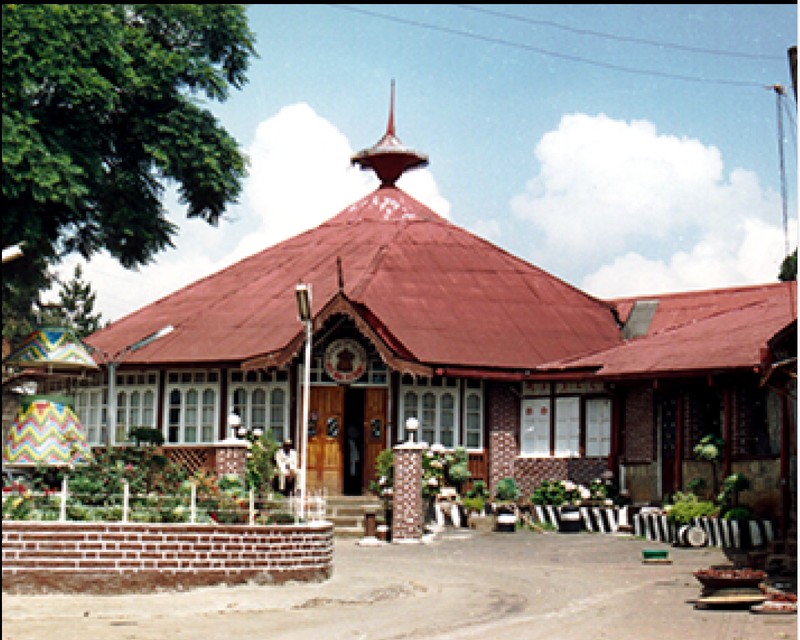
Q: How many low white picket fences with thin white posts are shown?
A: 1